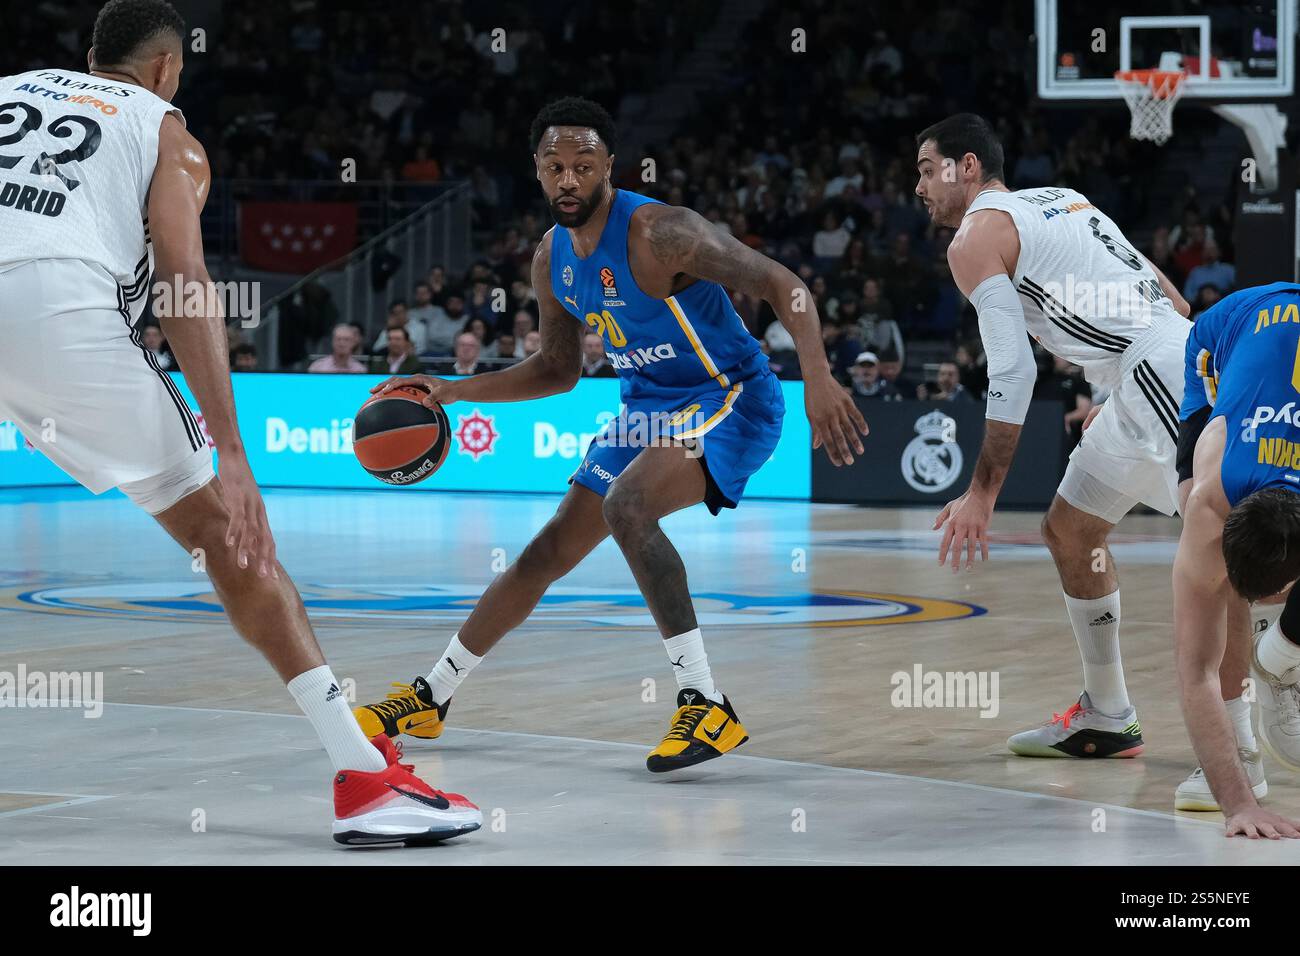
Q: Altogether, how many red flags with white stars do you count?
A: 1